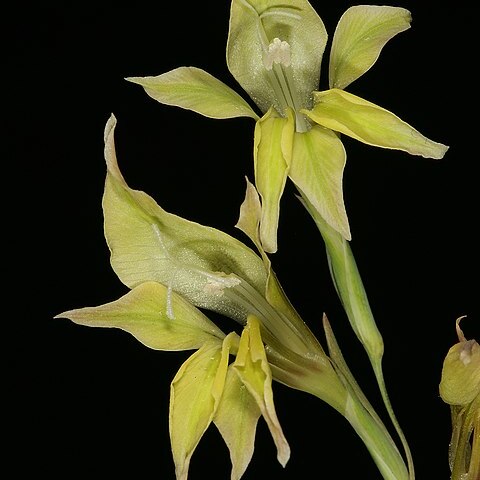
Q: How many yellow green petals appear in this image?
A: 12